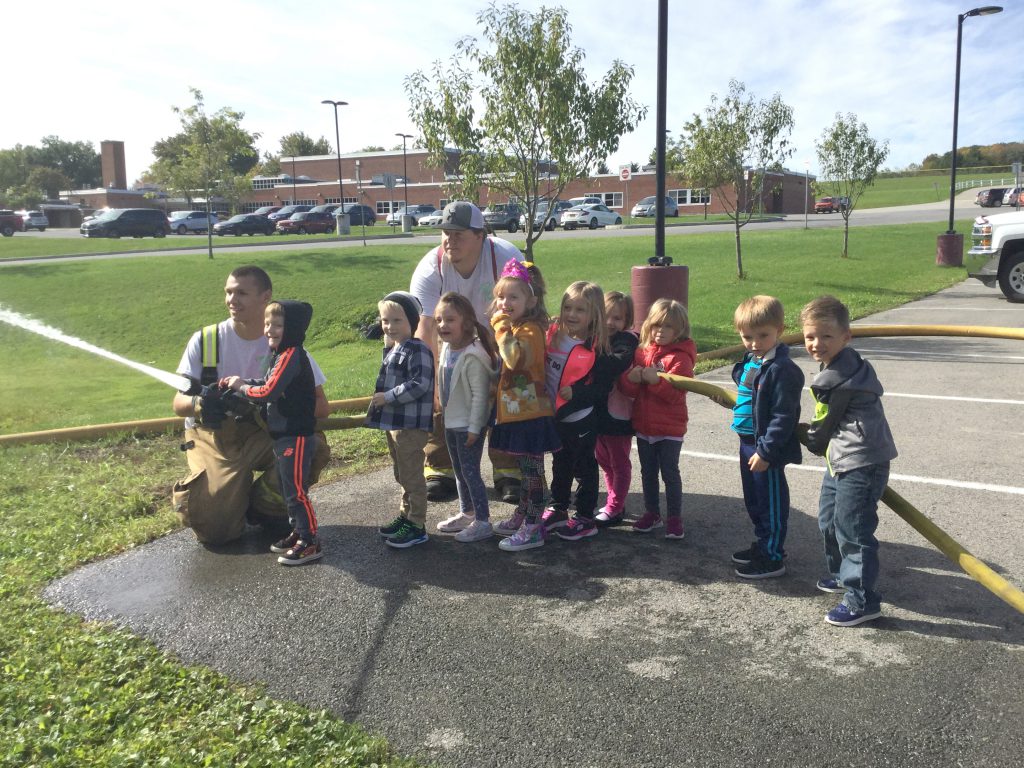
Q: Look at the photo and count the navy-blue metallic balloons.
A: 0